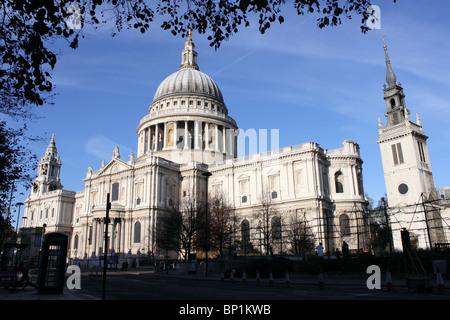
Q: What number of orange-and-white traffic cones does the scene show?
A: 9